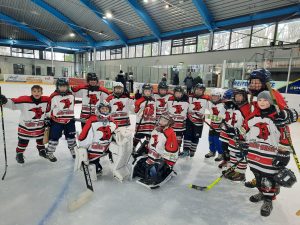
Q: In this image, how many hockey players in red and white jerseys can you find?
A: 15